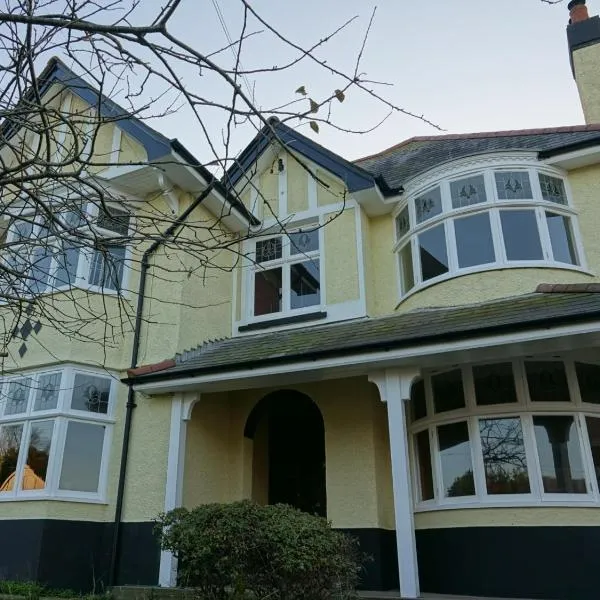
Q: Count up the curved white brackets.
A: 4